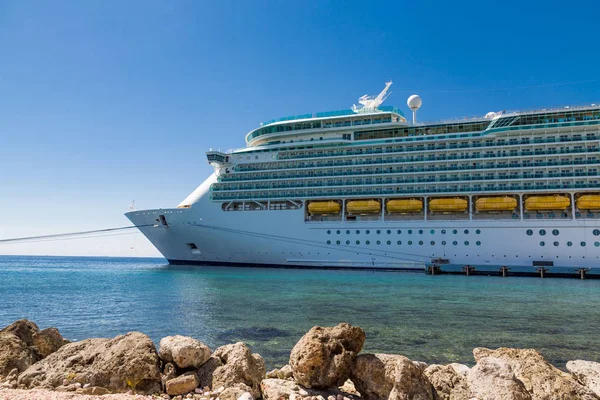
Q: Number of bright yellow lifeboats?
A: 7